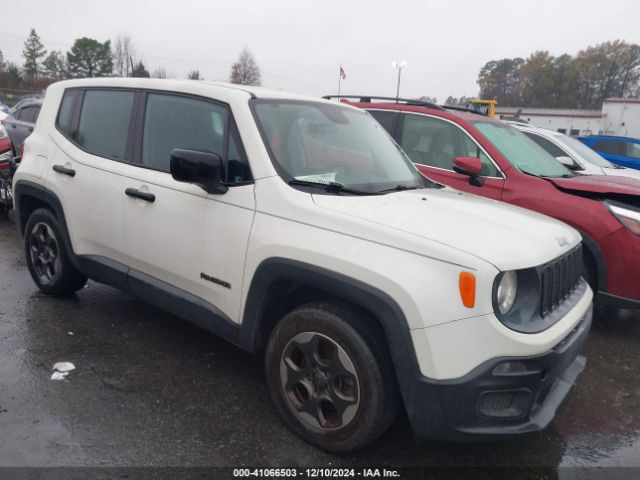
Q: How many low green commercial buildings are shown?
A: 0